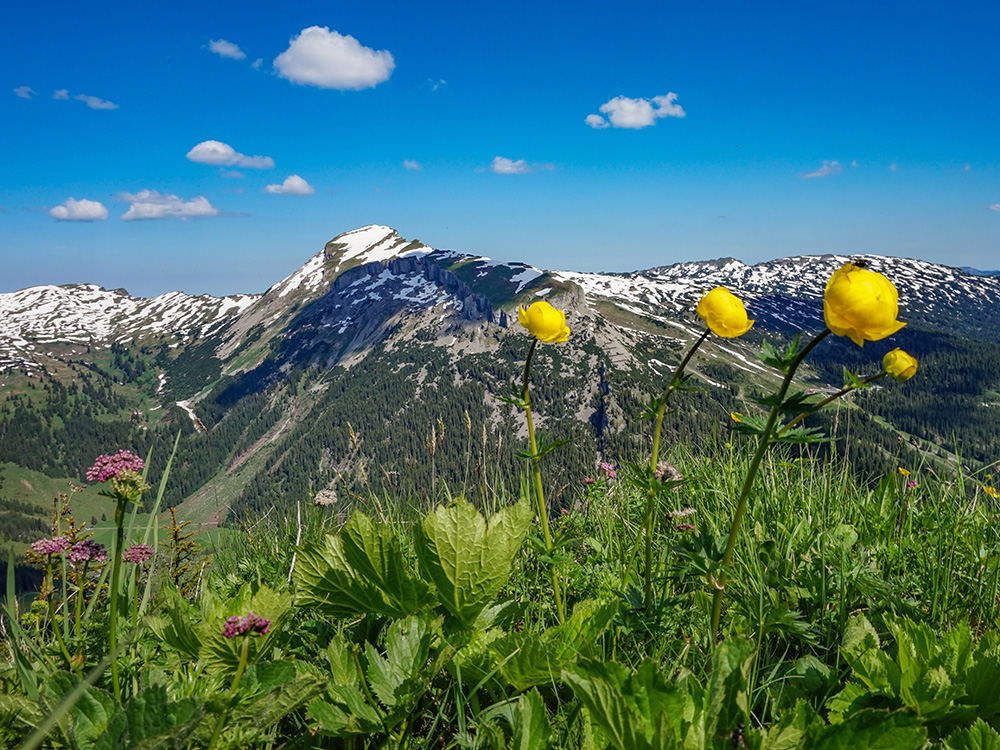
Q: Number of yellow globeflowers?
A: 4